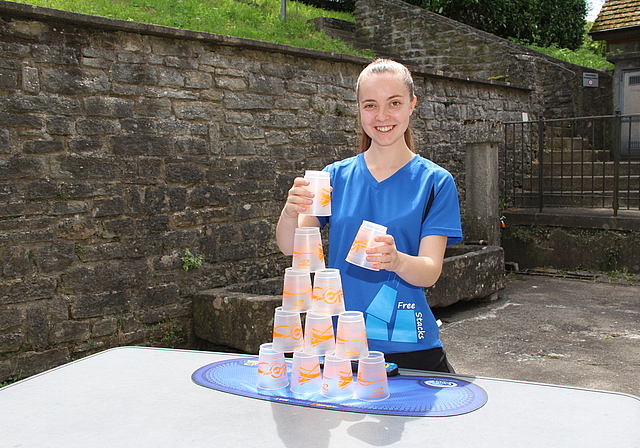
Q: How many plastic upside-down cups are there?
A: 12